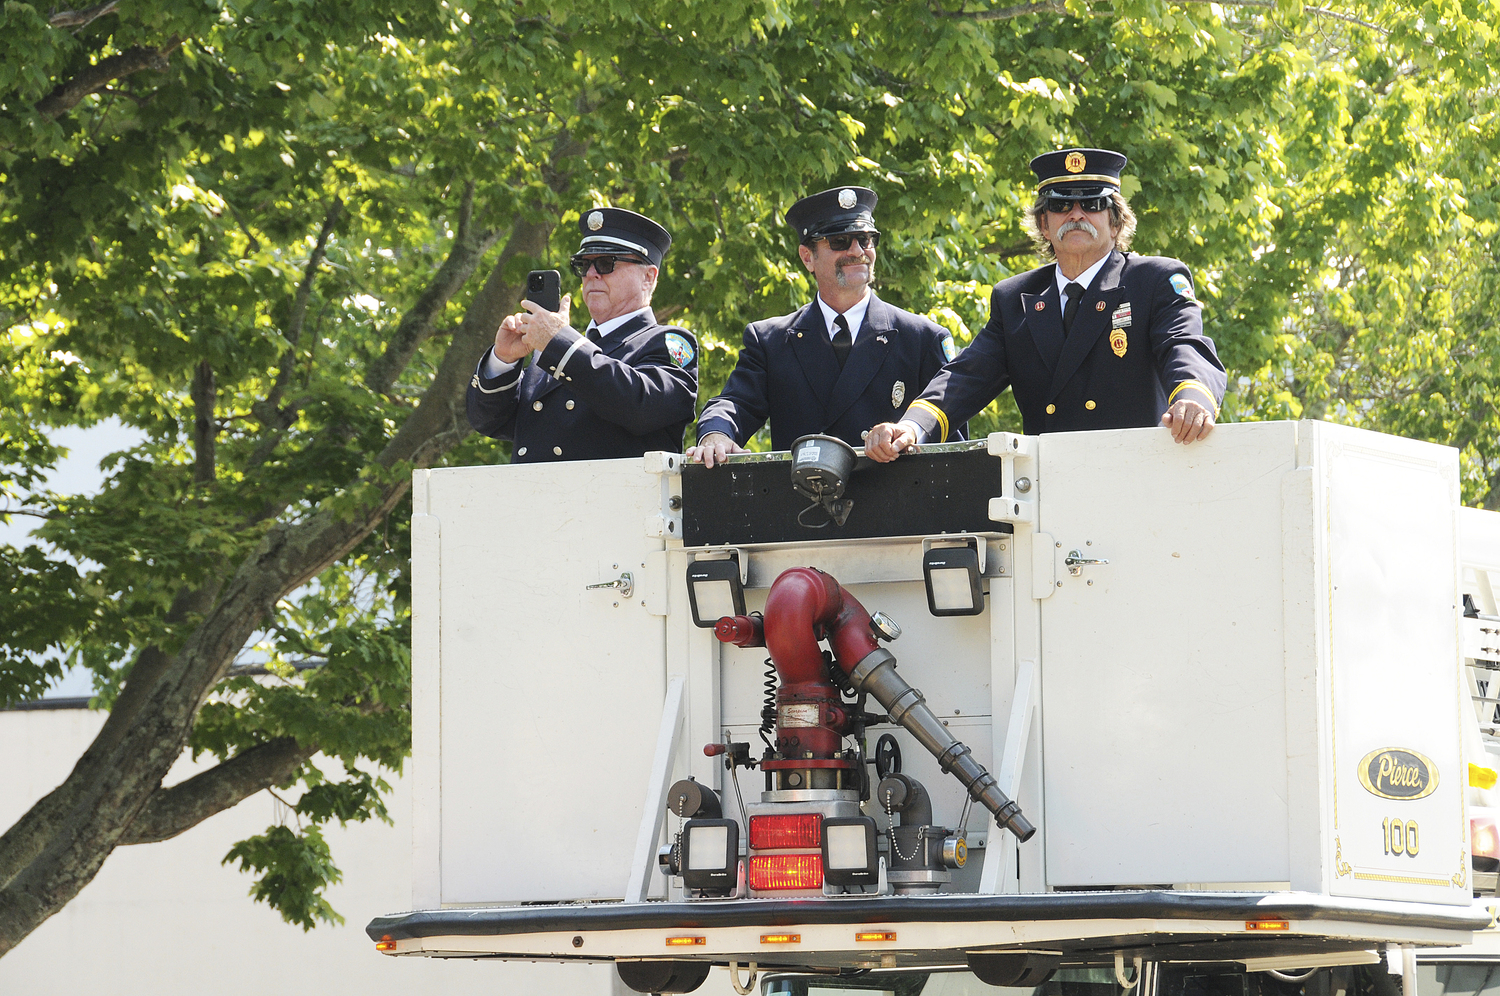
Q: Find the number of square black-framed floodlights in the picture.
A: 4